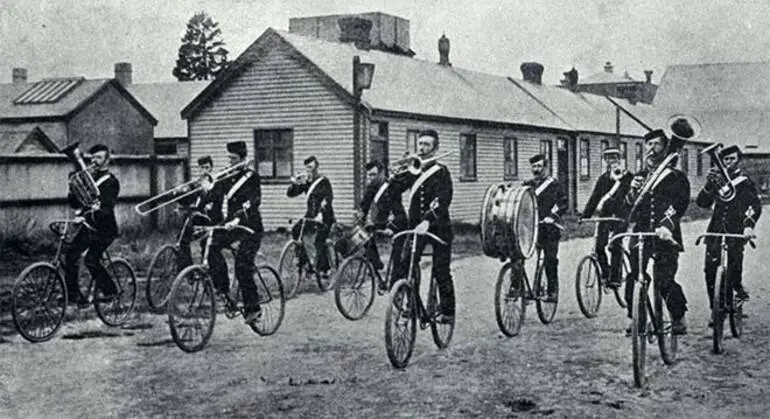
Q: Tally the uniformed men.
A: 10